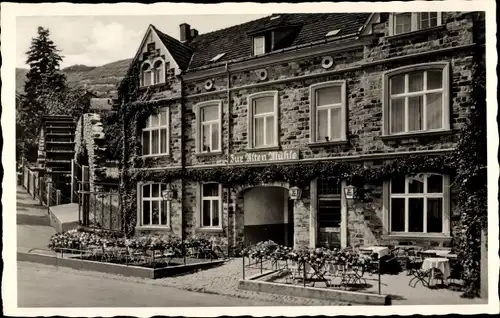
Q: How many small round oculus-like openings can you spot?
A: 3